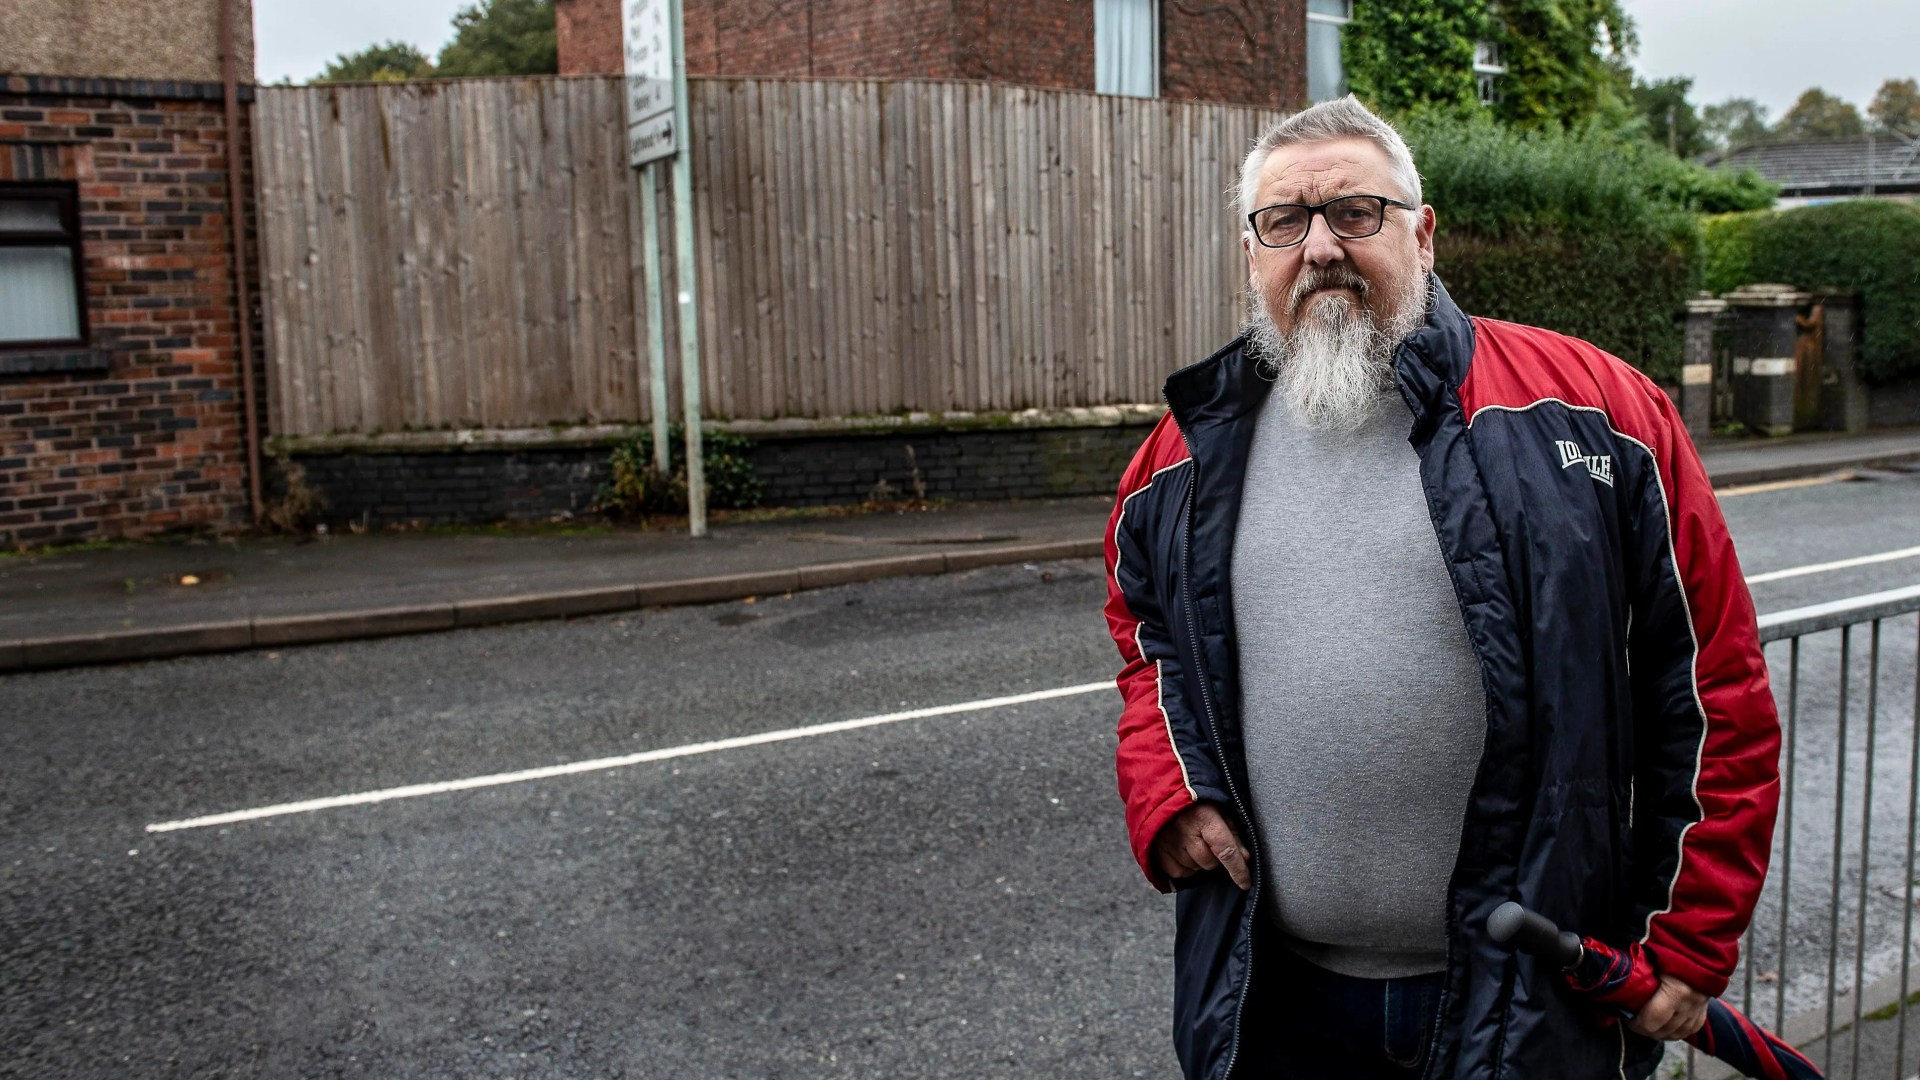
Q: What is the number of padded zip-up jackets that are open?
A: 1